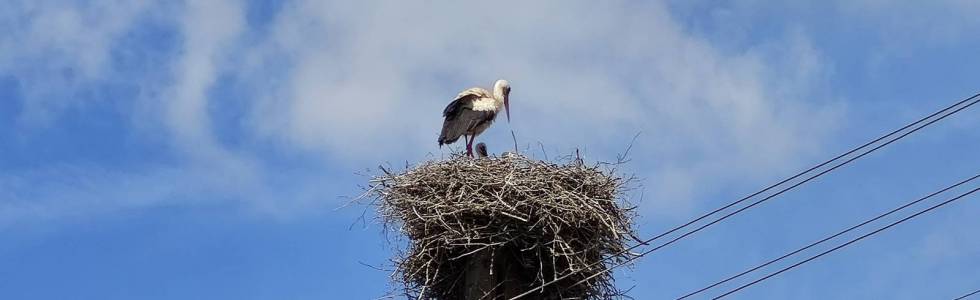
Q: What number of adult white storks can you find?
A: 1